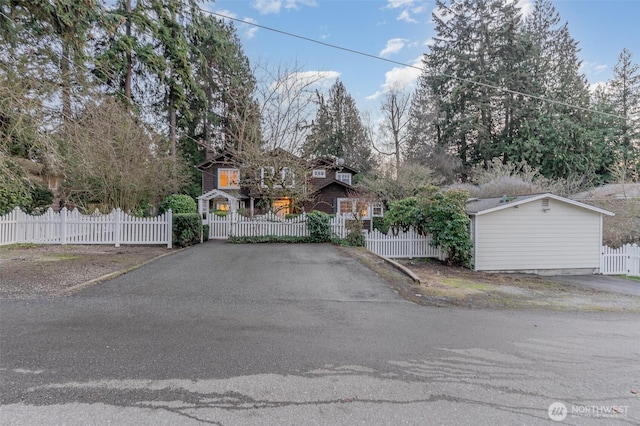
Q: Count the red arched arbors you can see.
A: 0